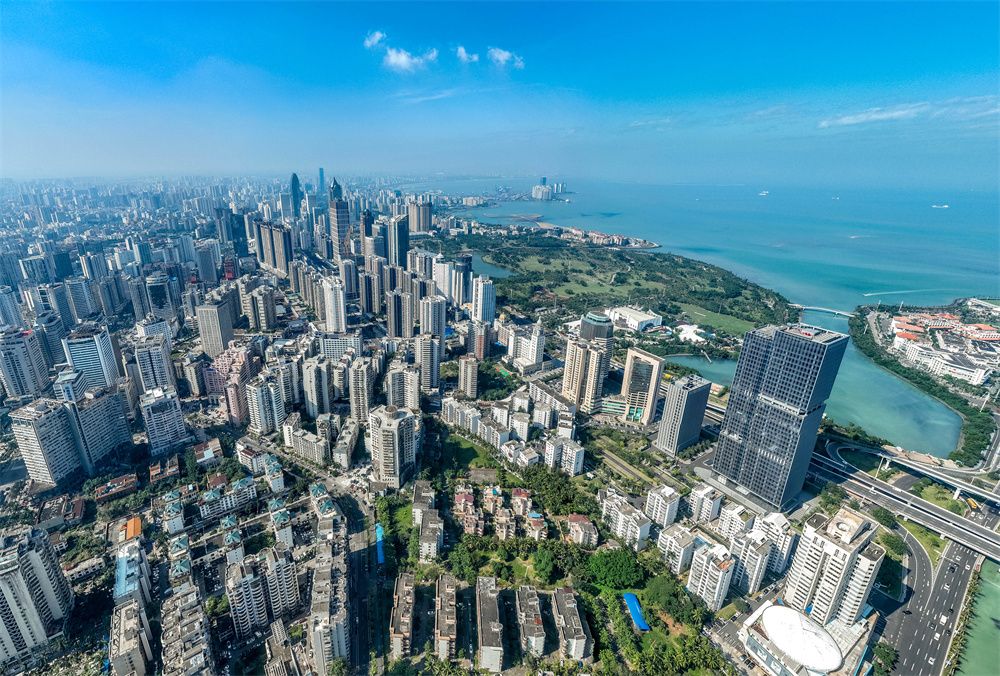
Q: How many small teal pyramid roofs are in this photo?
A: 14